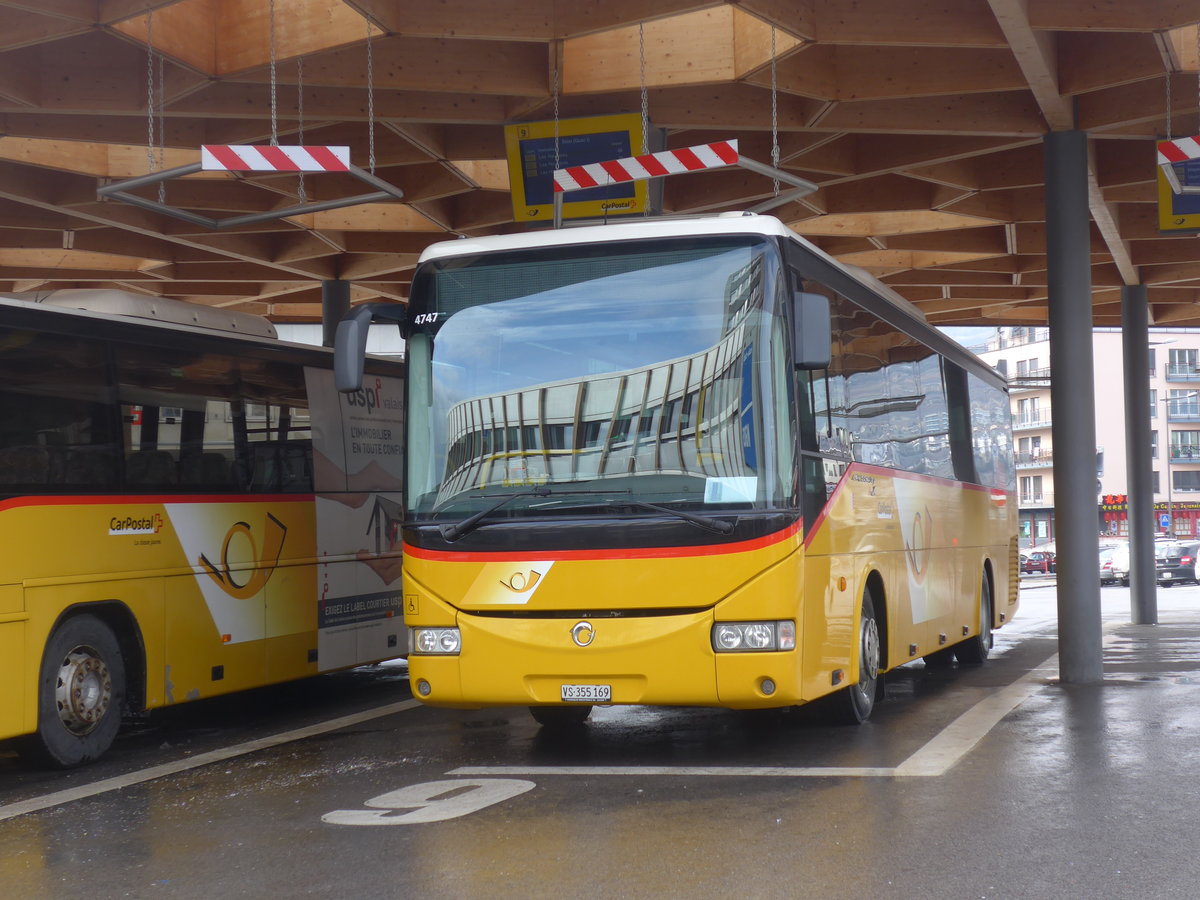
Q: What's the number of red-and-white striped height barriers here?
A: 3